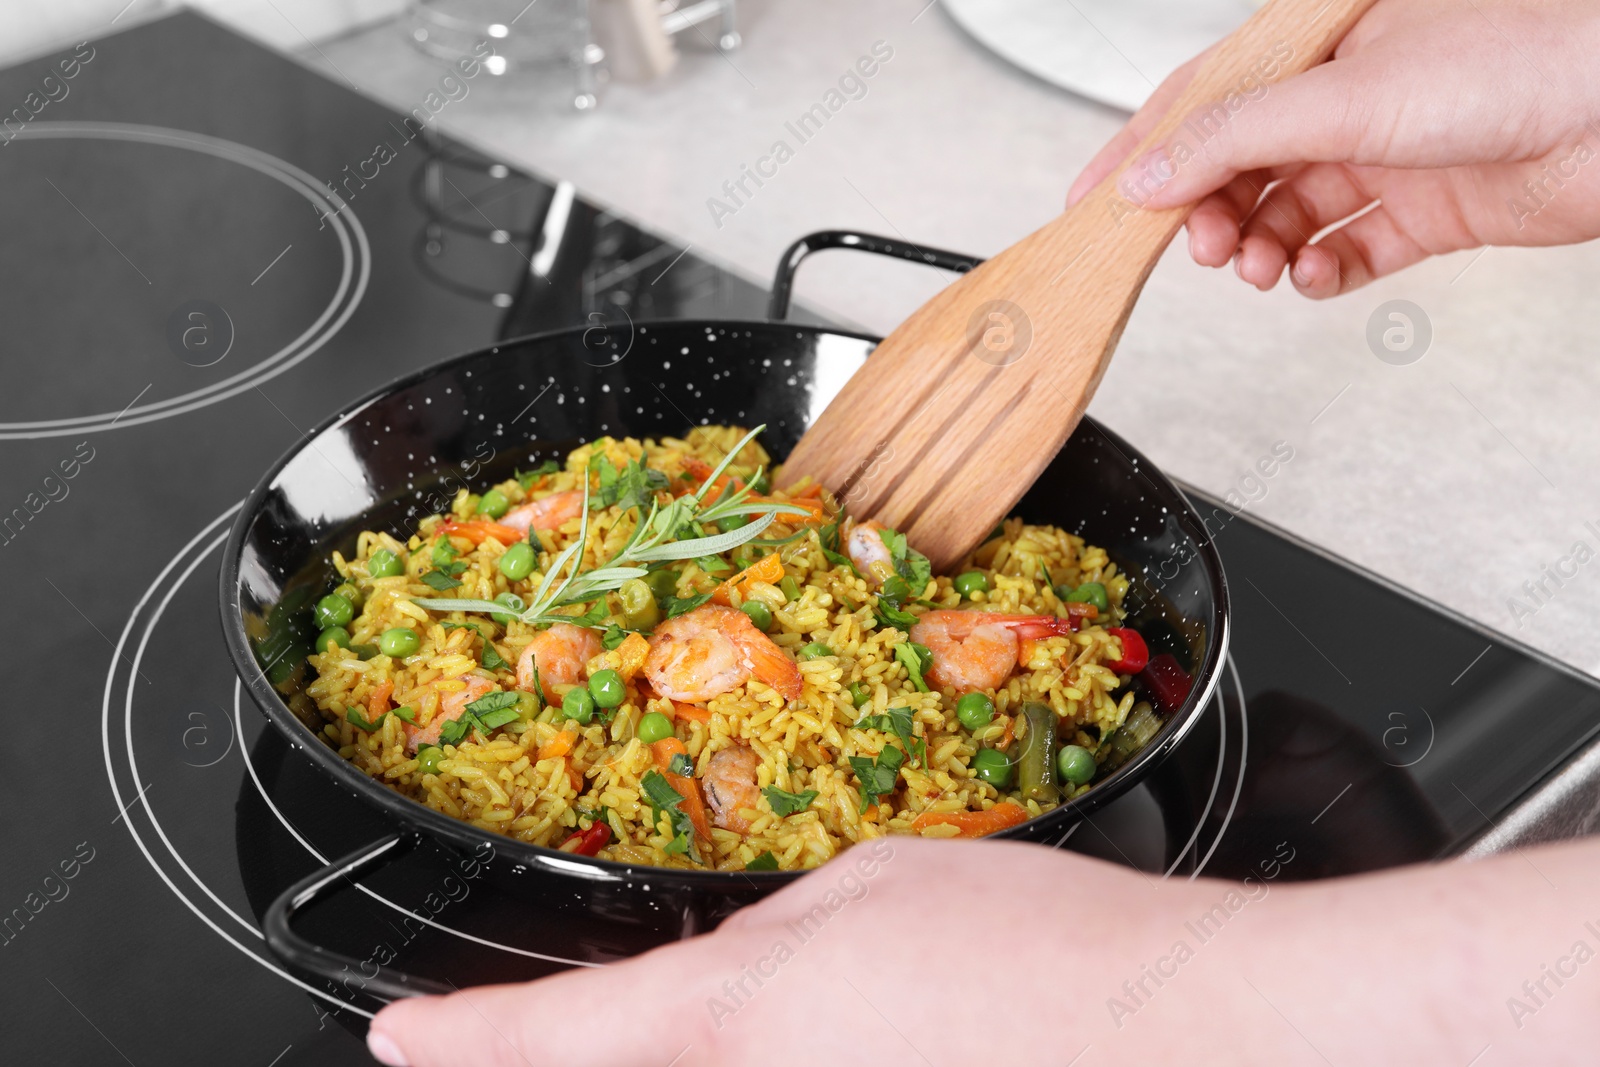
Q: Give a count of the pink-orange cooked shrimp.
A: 7